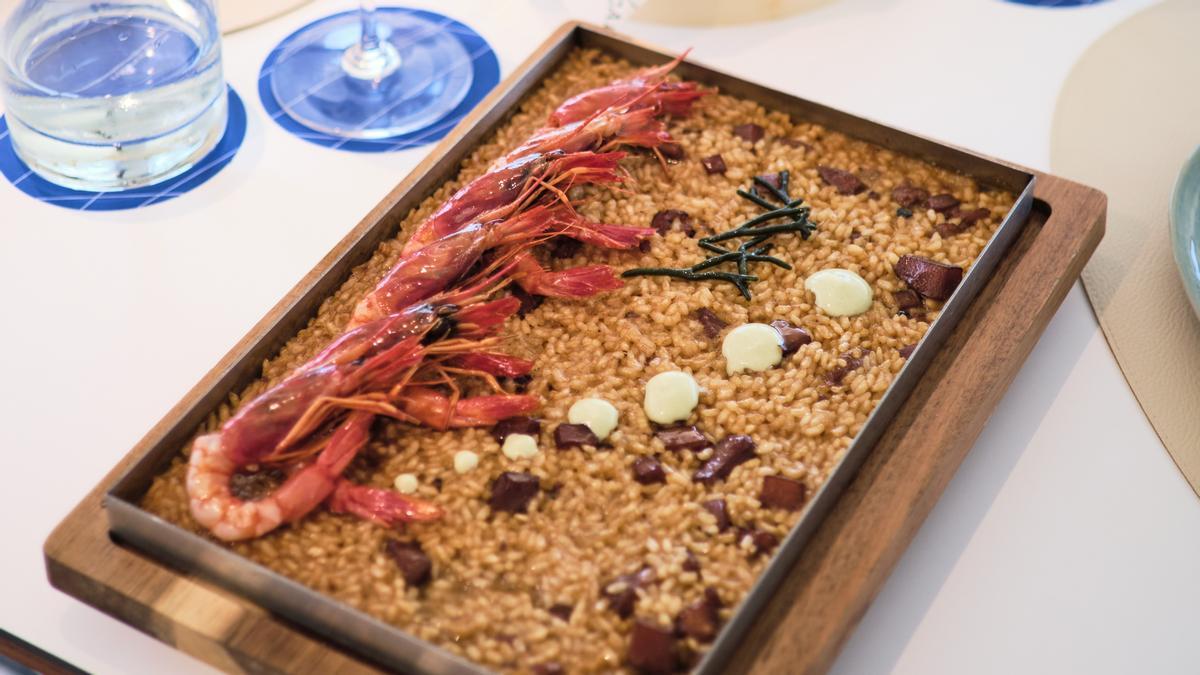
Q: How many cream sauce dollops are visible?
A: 7